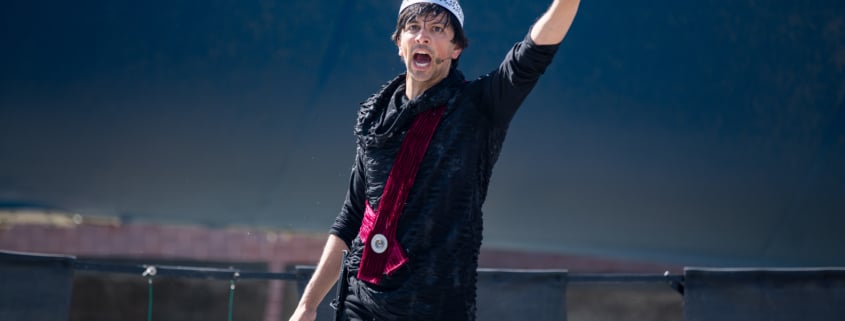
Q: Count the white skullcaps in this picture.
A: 1